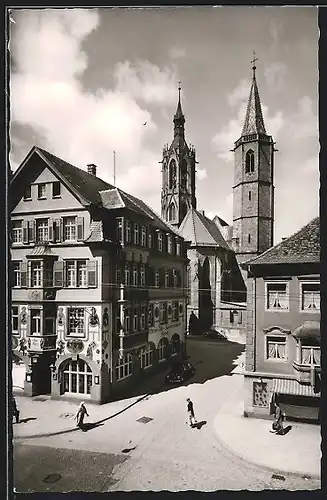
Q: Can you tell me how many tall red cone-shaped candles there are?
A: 0